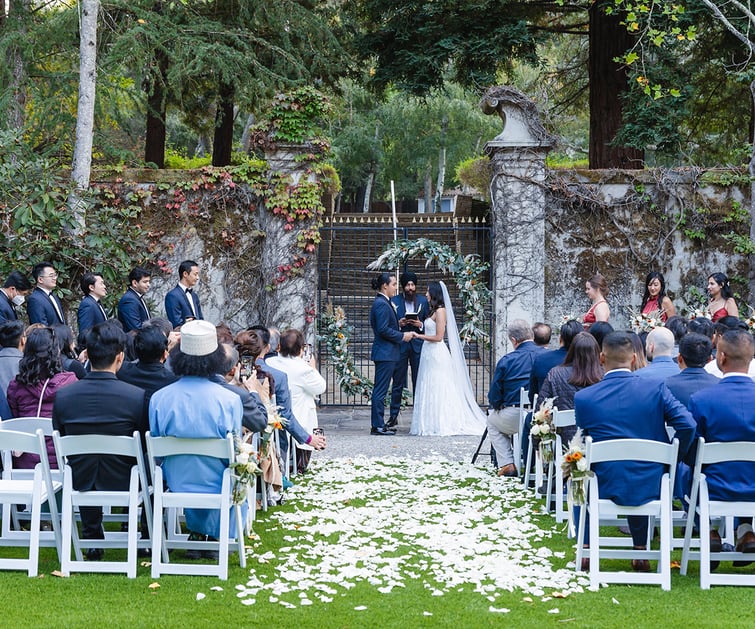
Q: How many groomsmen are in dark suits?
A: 5